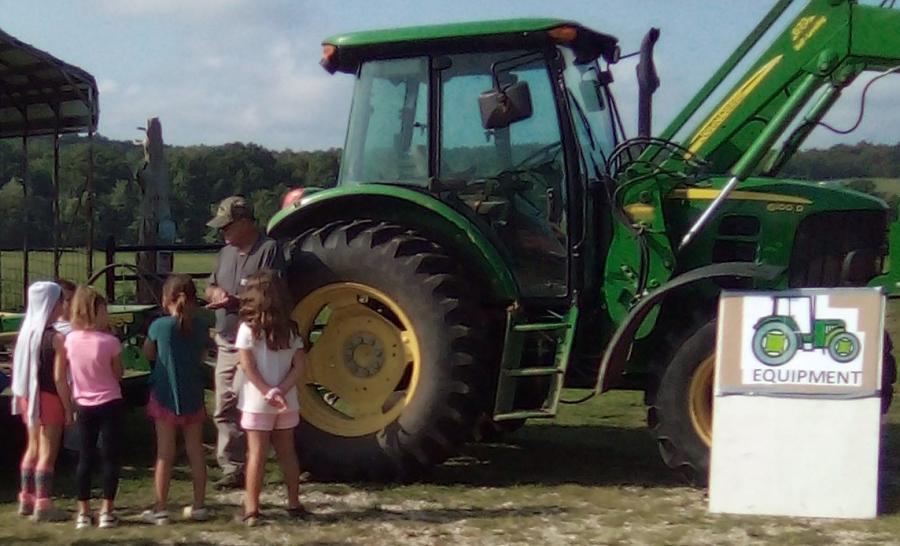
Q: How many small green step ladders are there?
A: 1